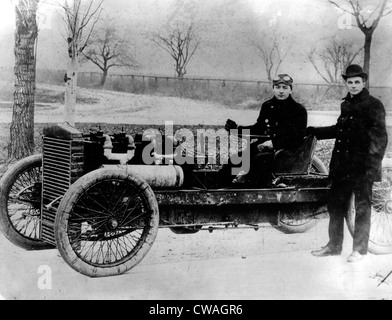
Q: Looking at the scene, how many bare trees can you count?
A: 7